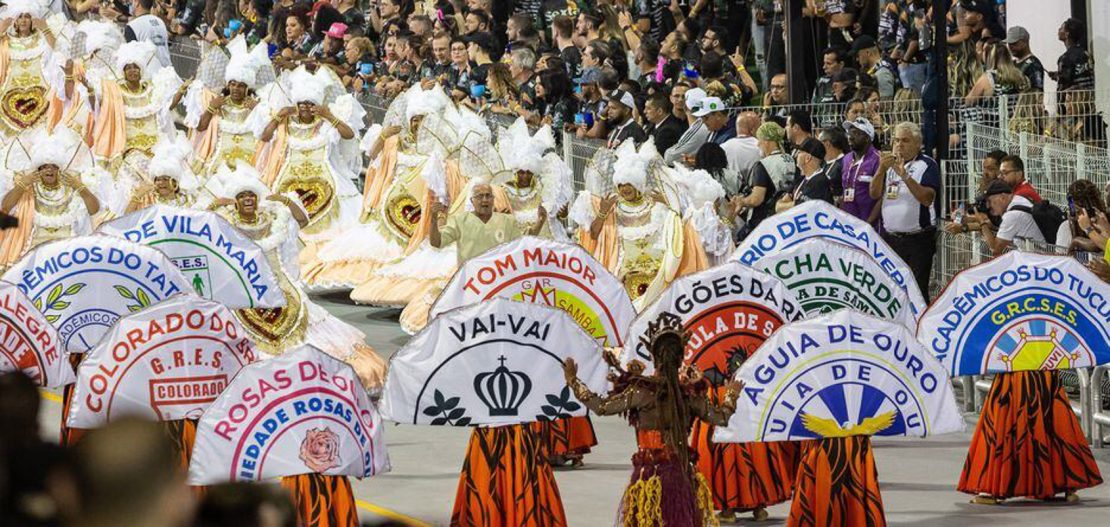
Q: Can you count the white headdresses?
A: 13